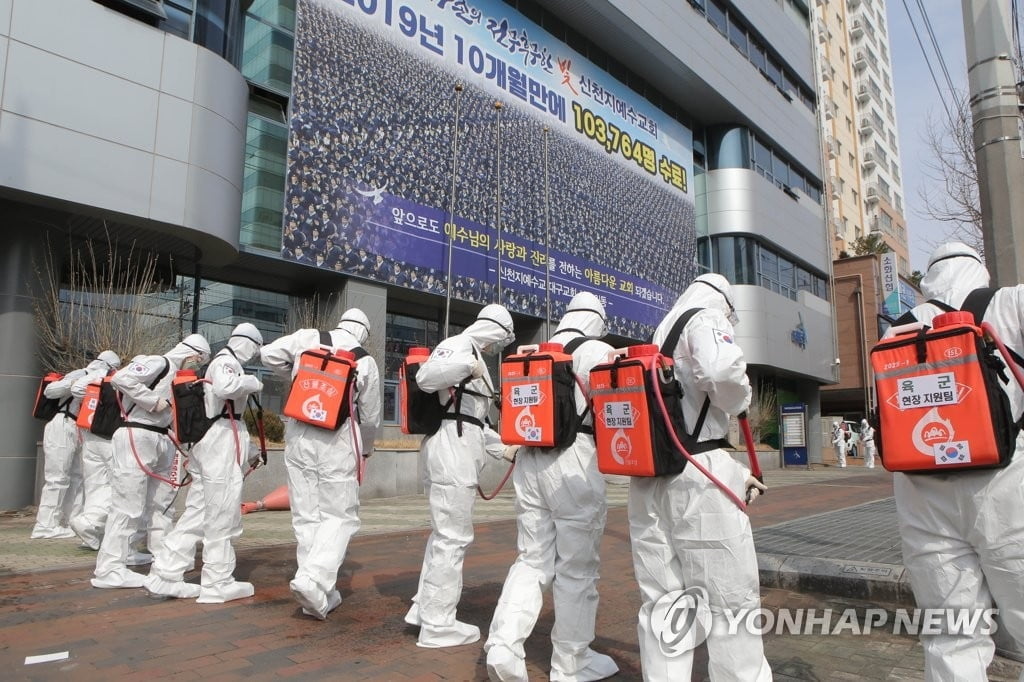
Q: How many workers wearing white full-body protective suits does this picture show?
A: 11